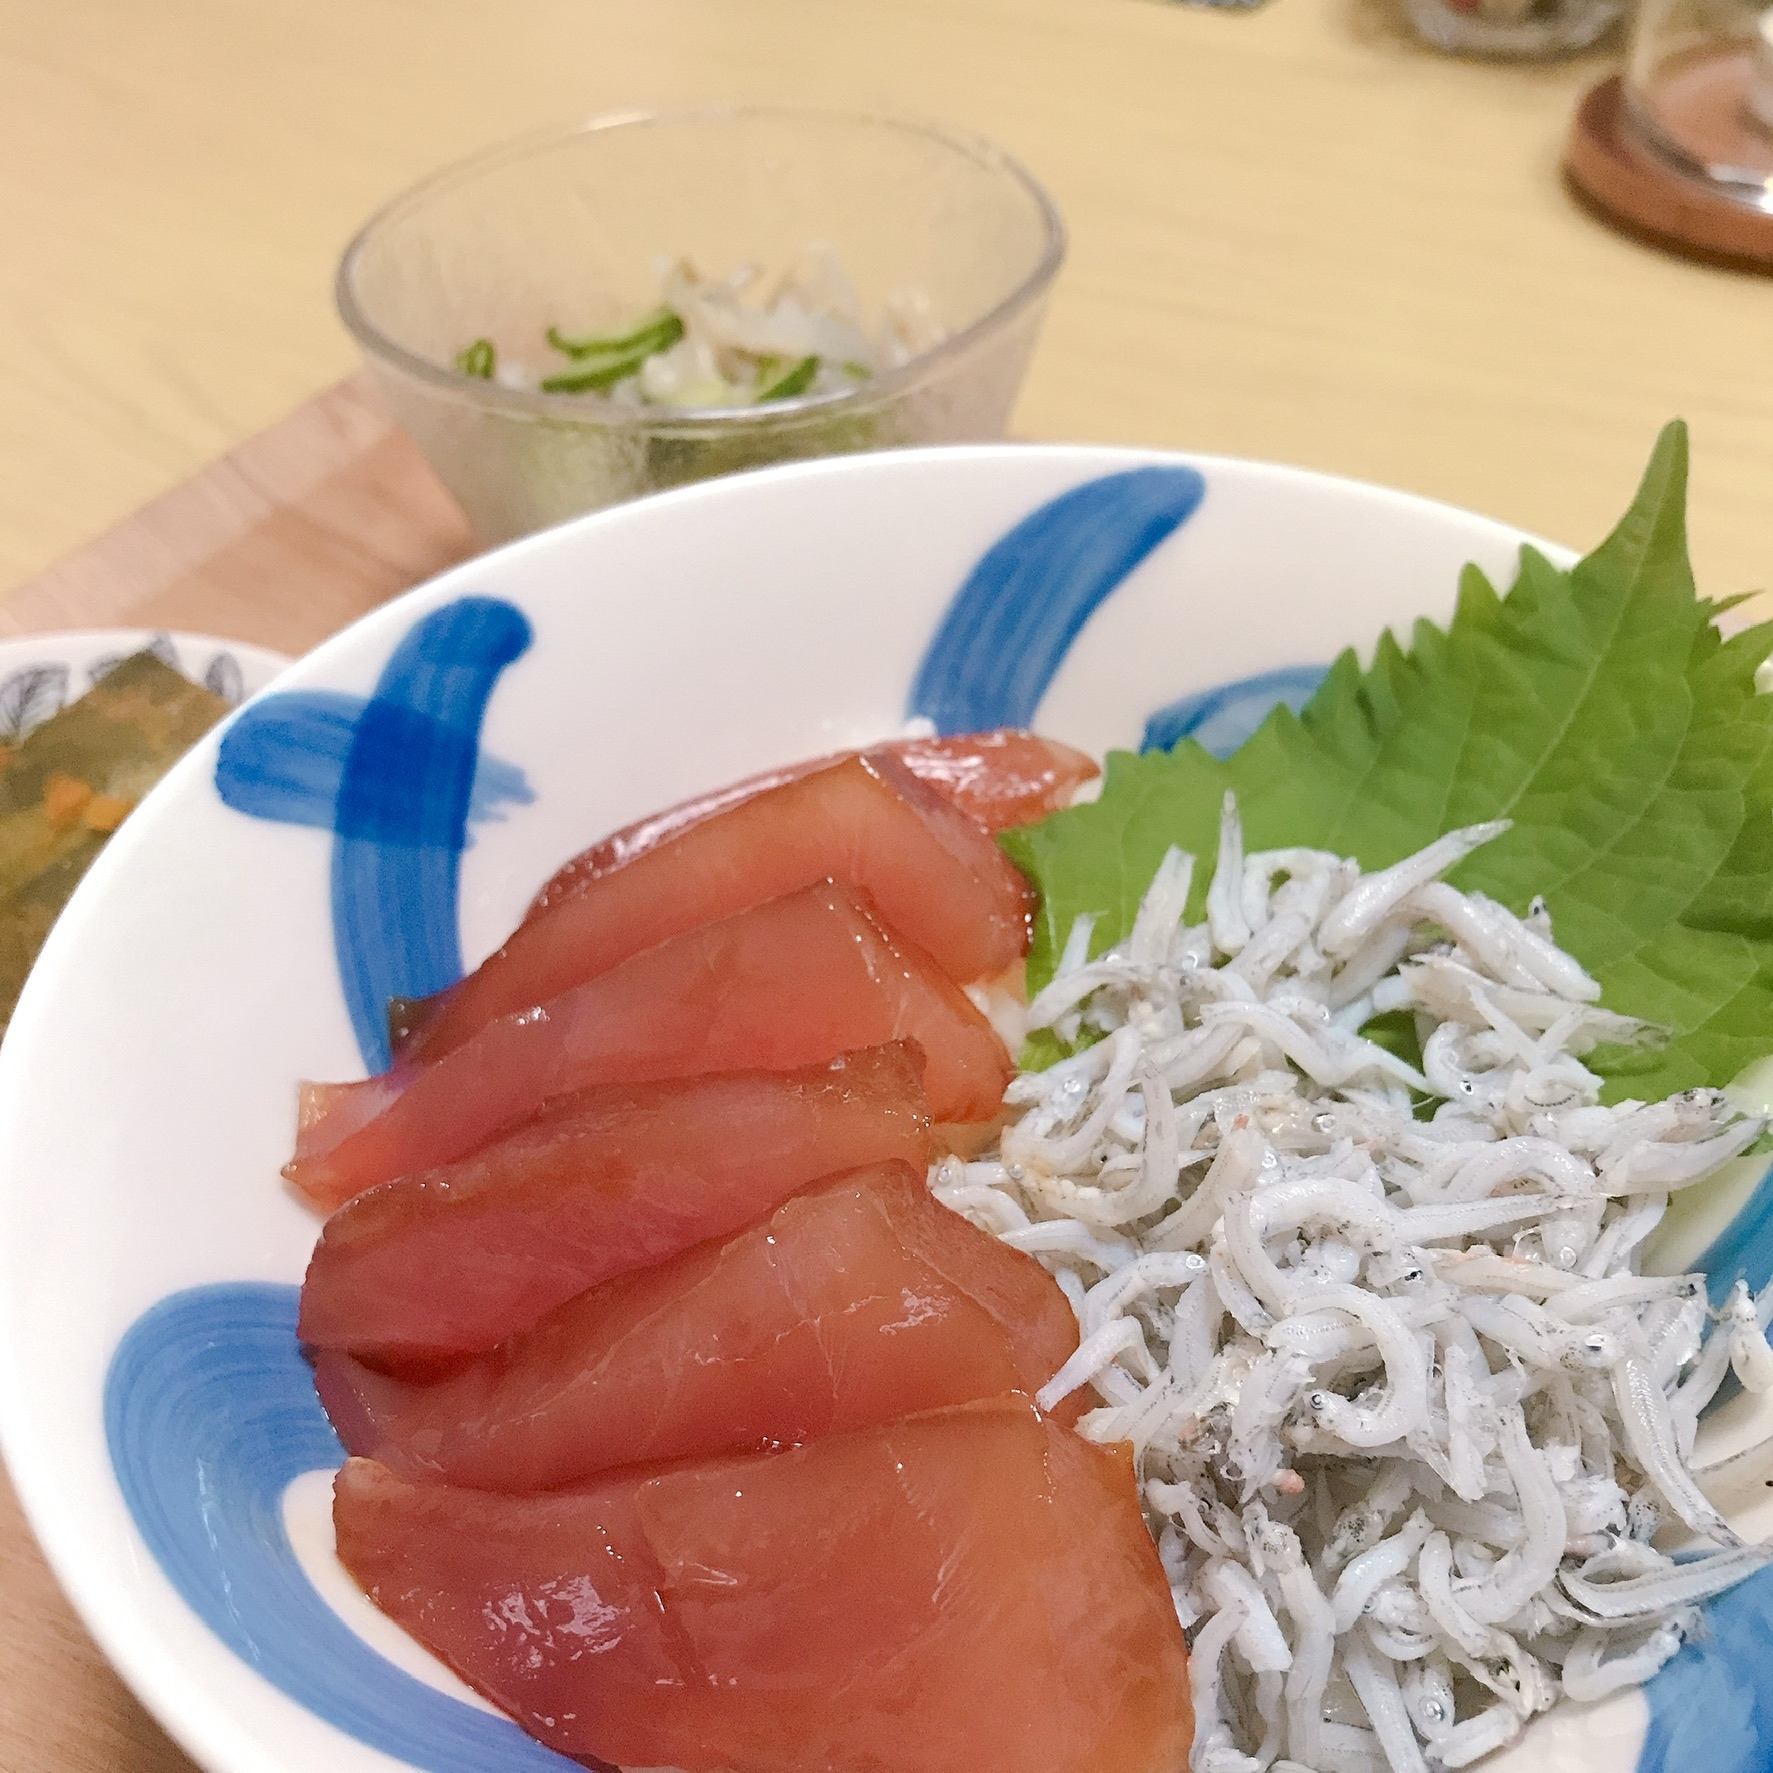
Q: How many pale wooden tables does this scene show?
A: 1